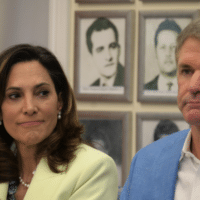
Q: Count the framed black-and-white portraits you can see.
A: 4